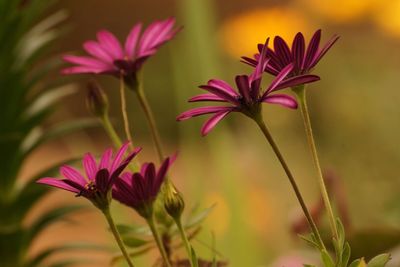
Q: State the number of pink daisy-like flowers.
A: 5